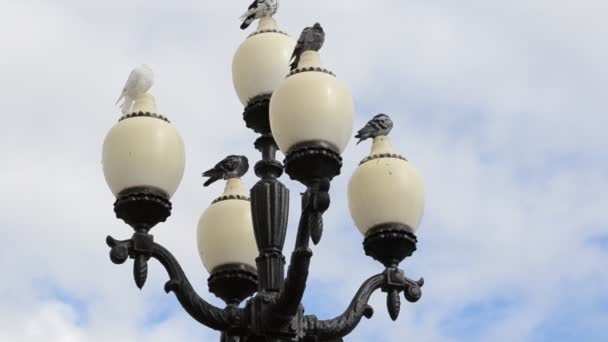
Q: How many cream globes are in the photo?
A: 5